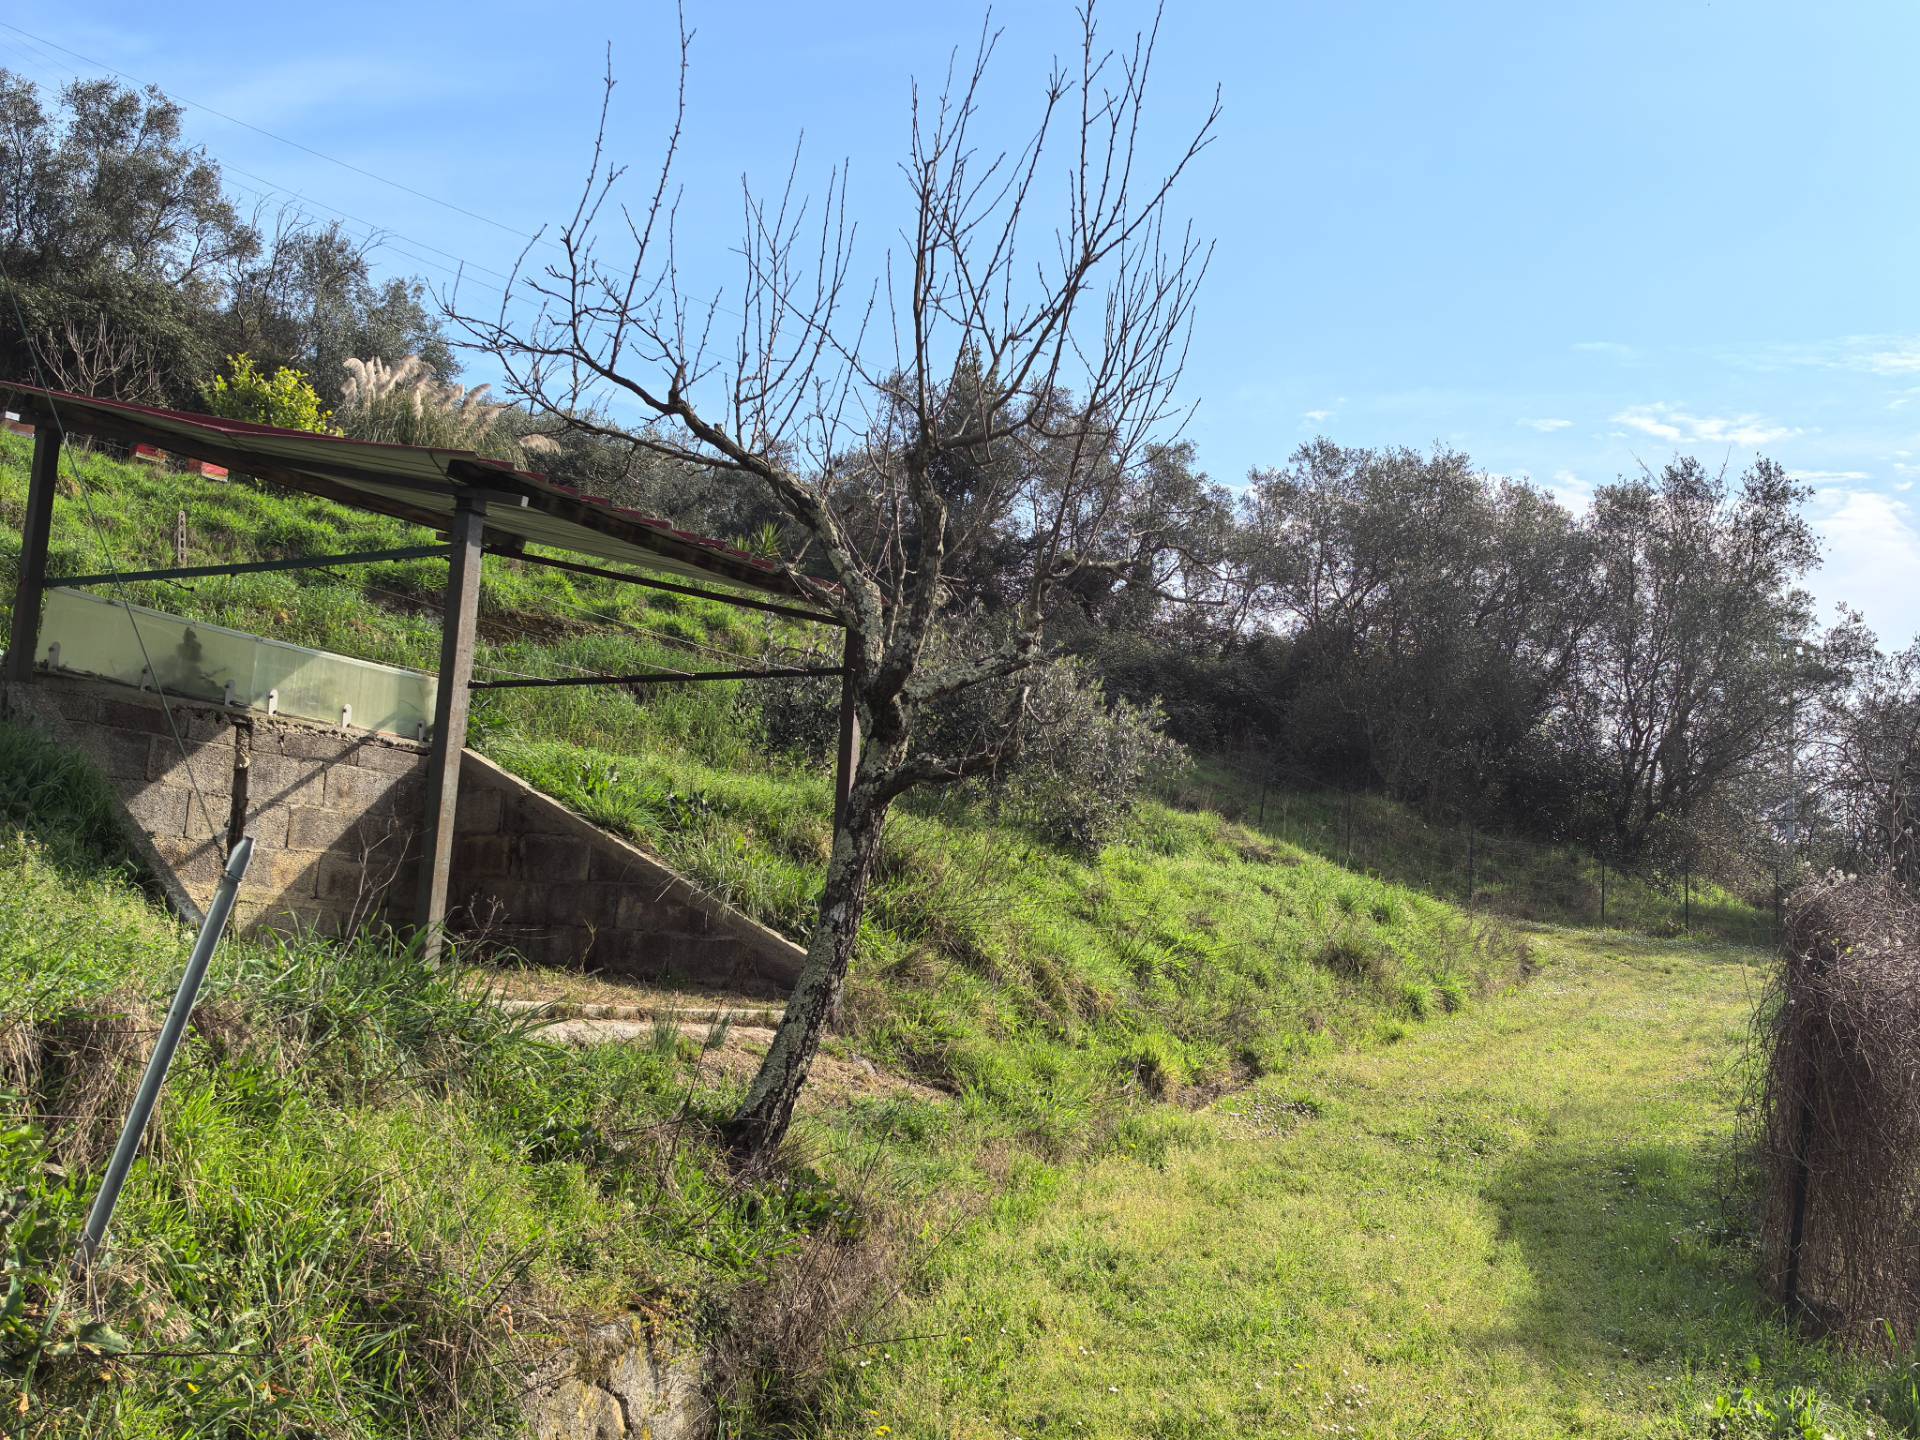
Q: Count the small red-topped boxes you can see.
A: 2